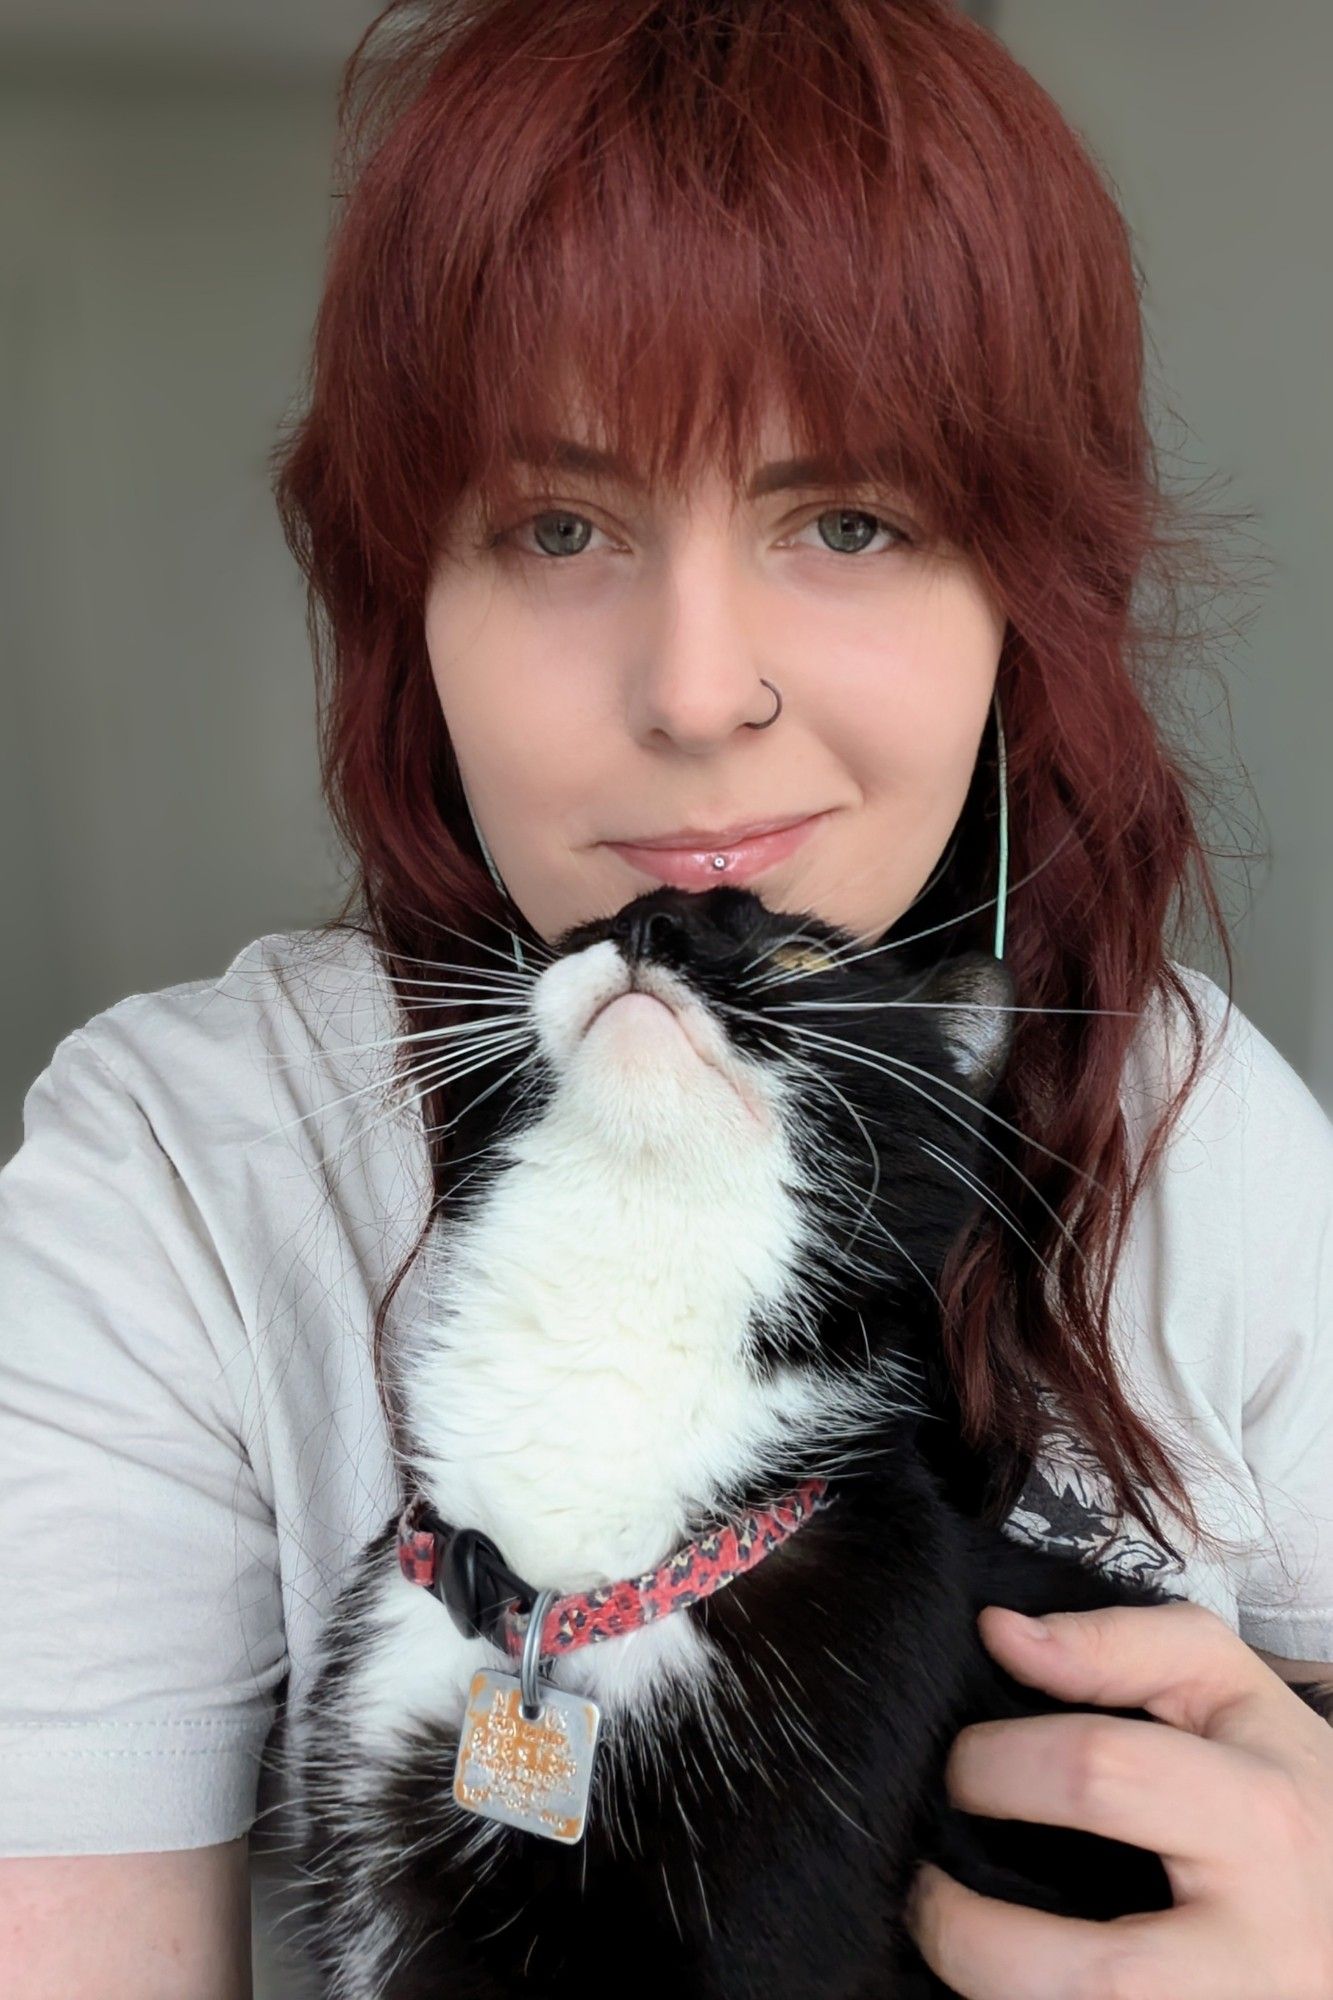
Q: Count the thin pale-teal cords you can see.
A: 2